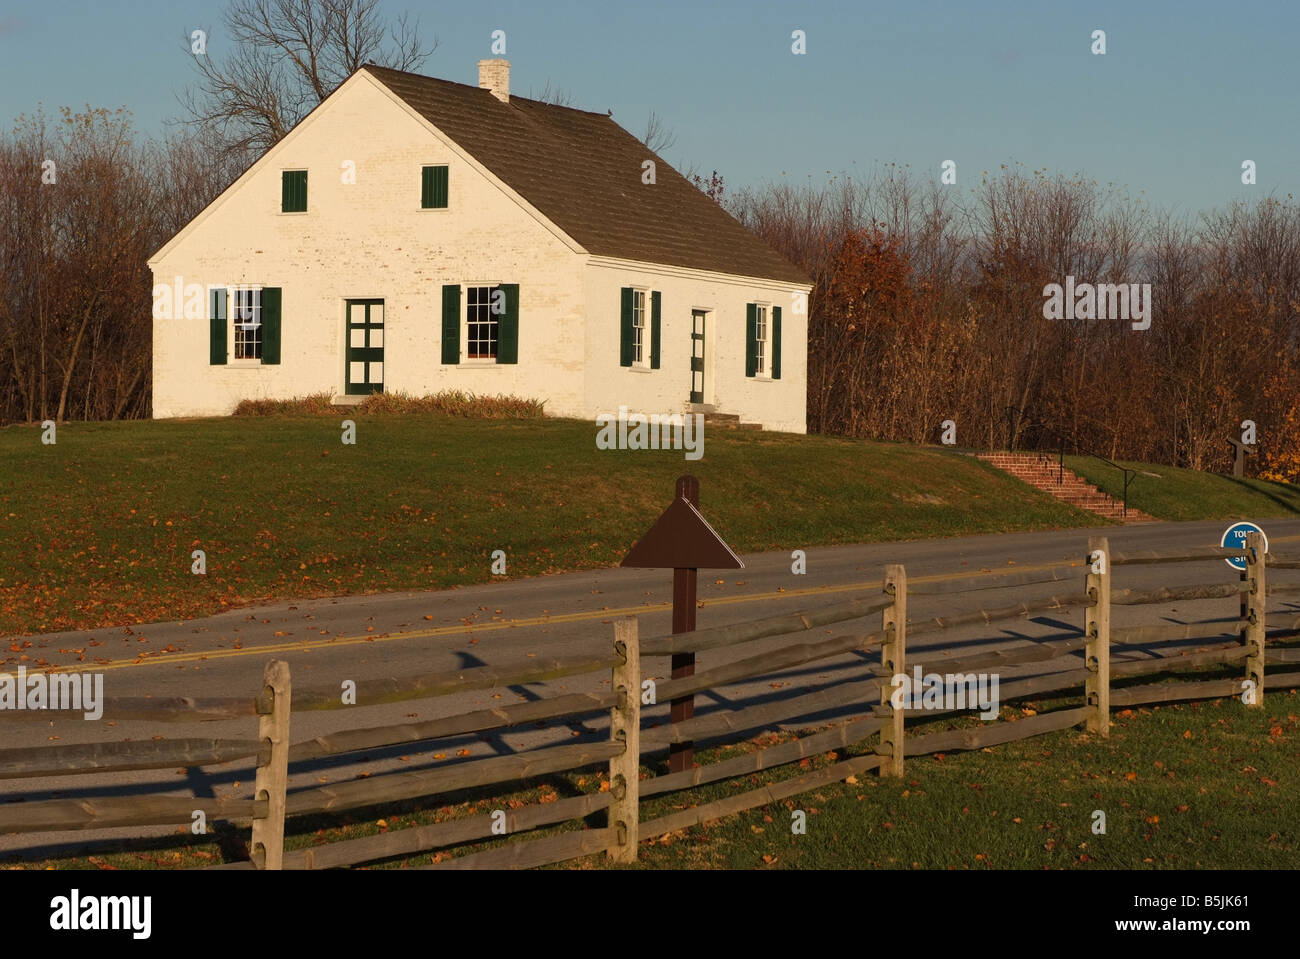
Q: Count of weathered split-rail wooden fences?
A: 1